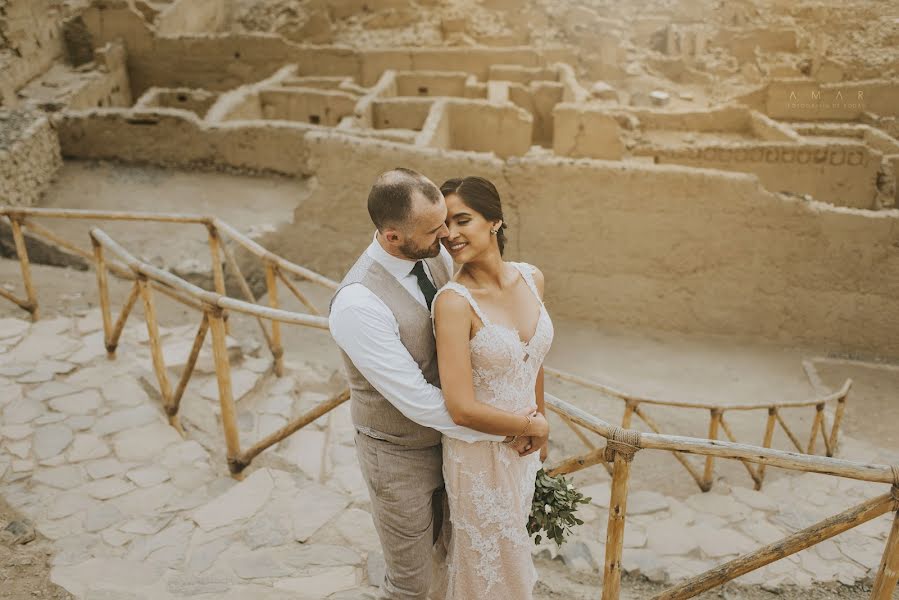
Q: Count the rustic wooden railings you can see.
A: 2